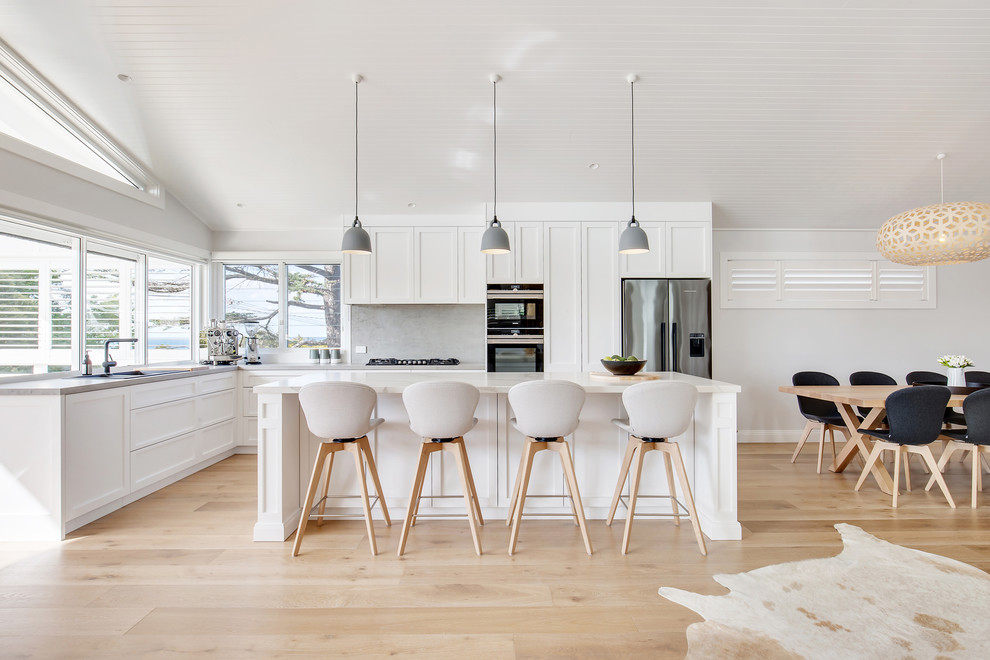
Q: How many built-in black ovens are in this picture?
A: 2